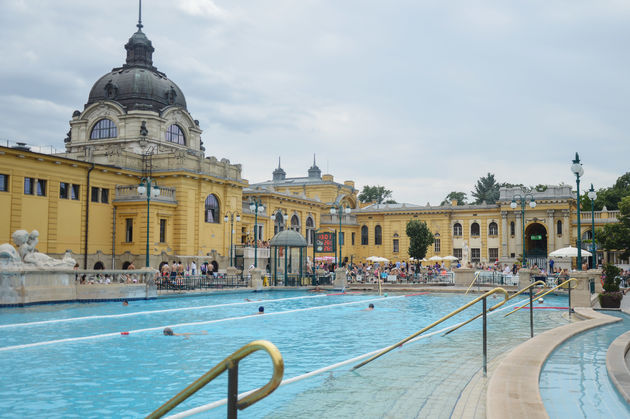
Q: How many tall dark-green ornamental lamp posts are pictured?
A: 8